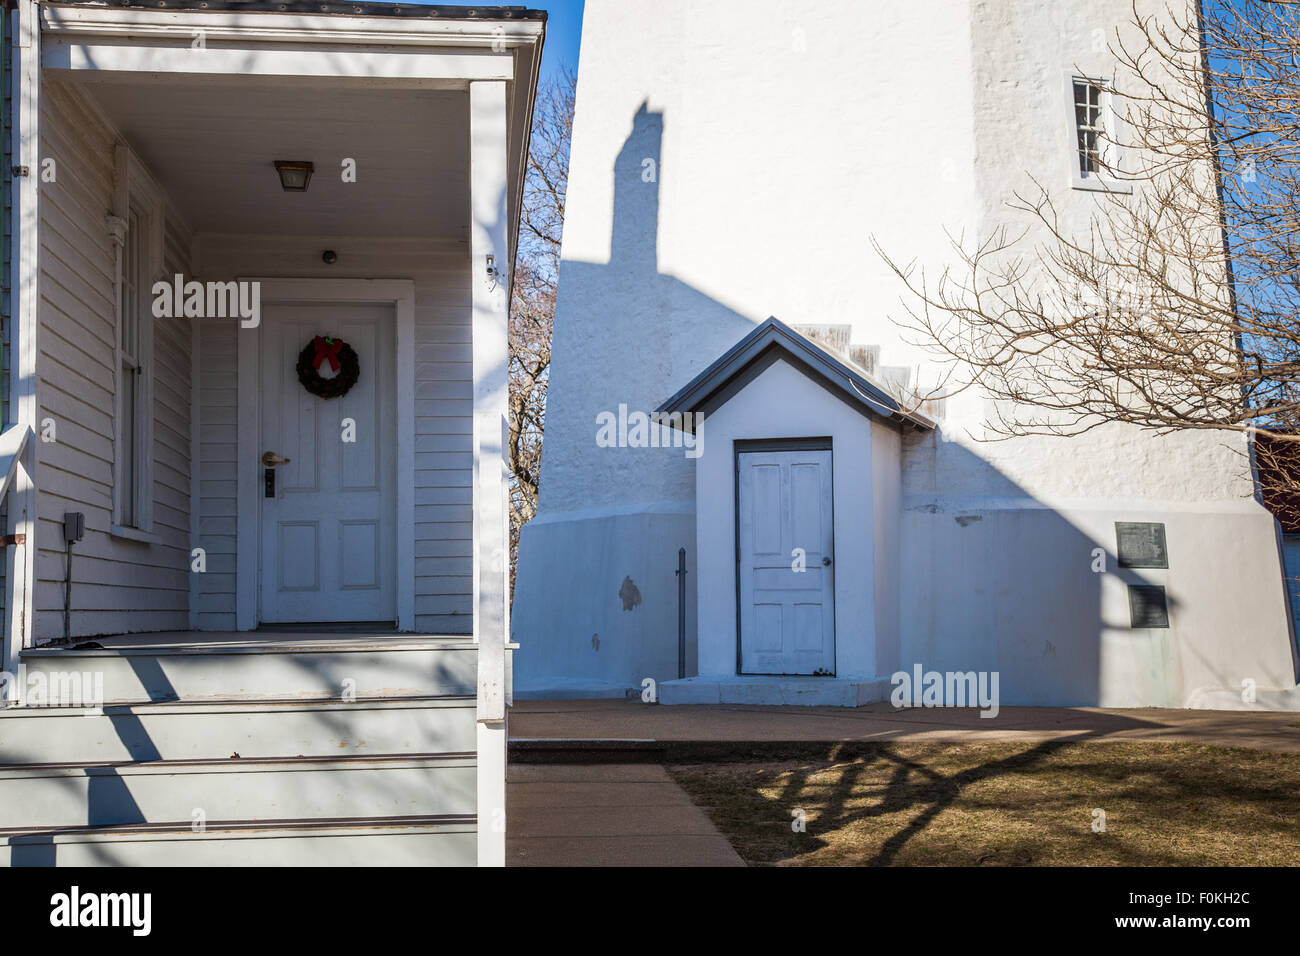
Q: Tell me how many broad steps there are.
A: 4